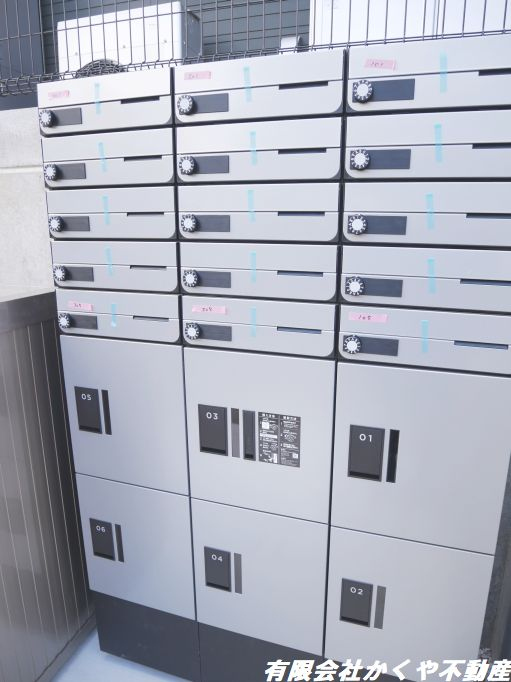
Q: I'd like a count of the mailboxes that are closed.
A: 15